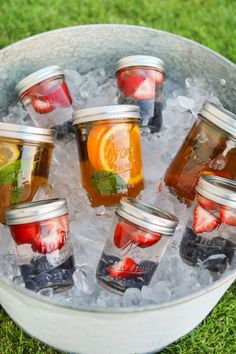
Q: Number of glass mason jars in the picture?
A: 8